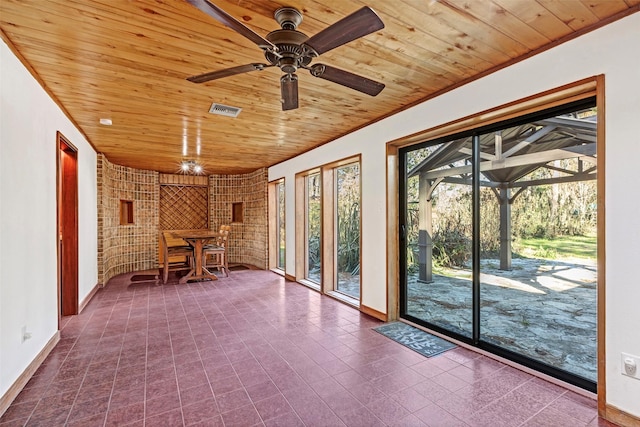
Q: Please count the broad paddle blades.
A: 5